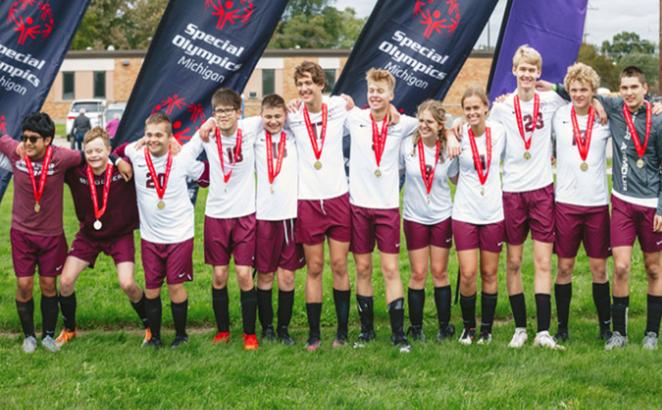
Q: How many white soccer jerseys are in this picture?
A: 9